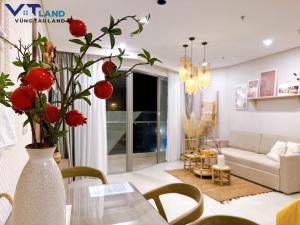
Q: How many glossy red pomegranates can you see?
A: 7